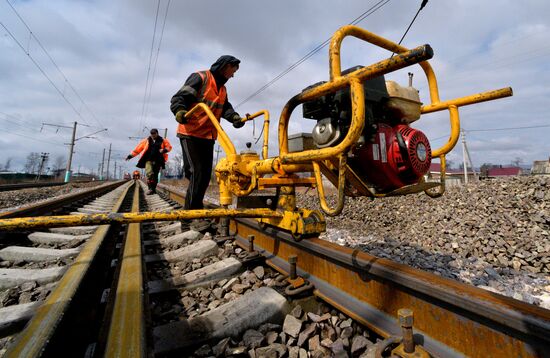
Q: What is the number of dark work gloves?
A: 2